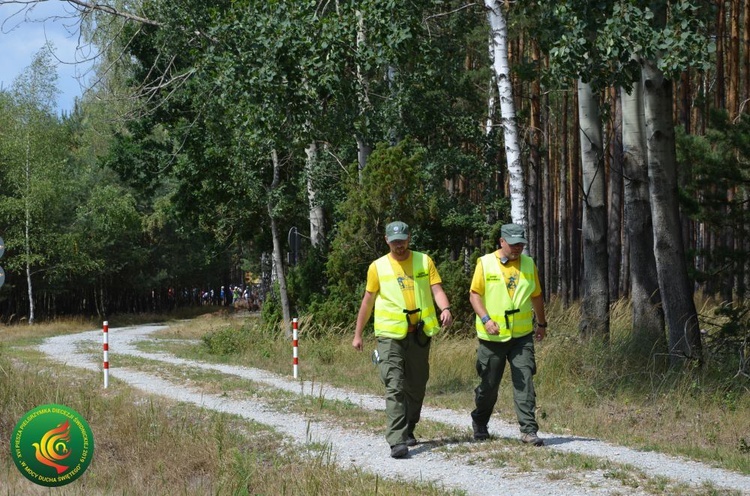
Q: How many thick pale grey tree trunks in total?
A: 3